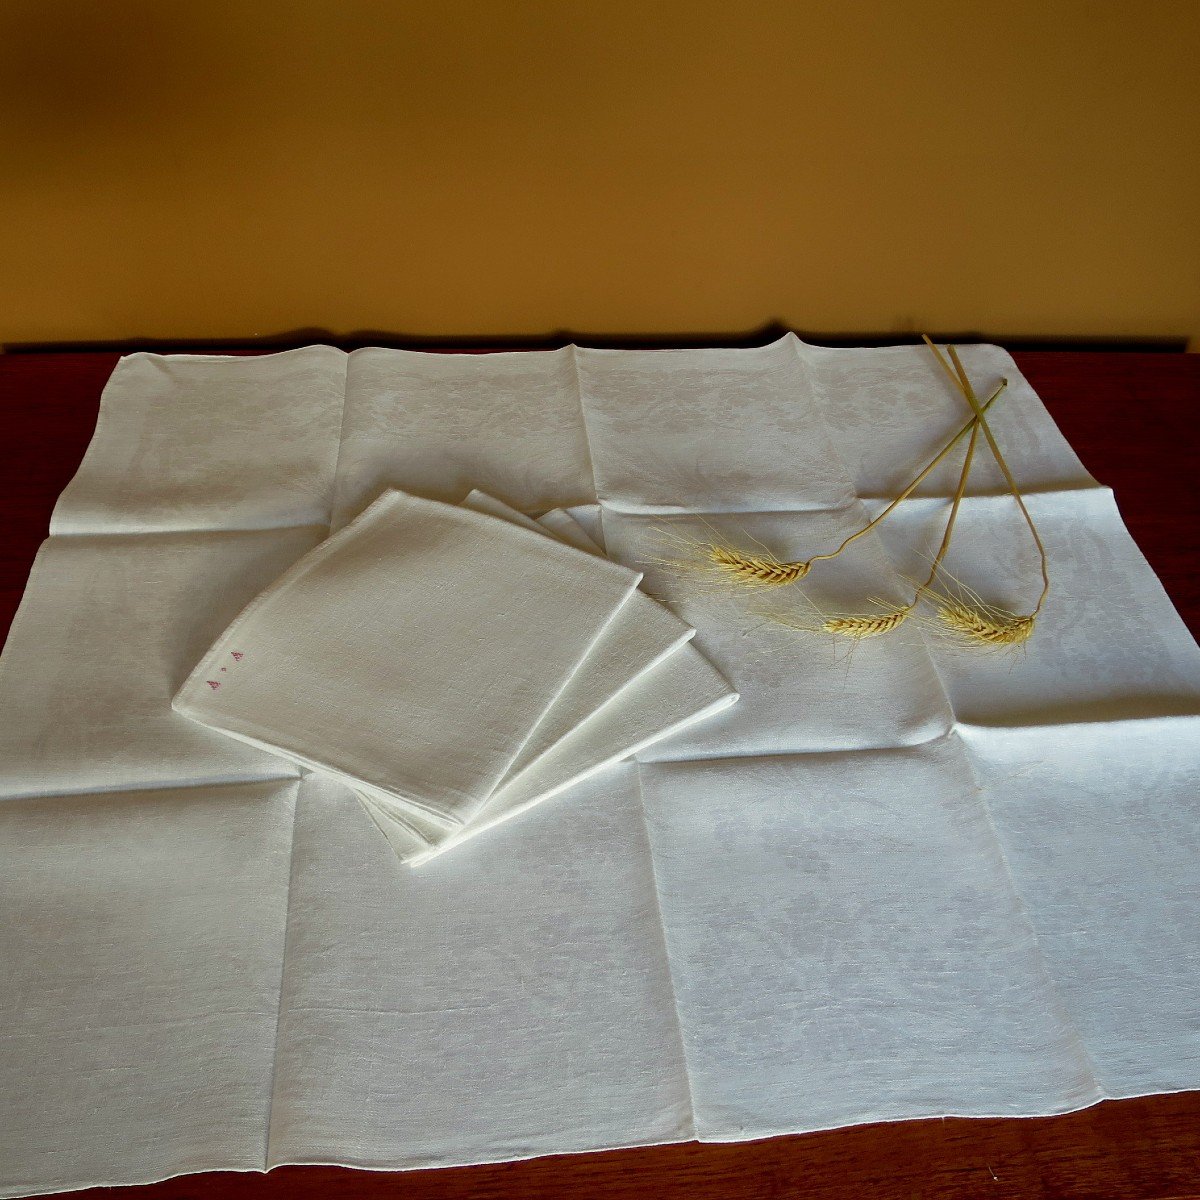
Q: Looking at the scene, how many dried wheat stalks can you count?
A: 3